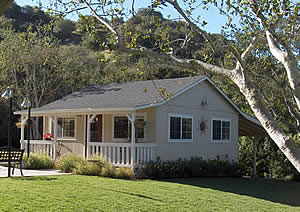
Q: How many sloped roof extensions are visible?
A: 2